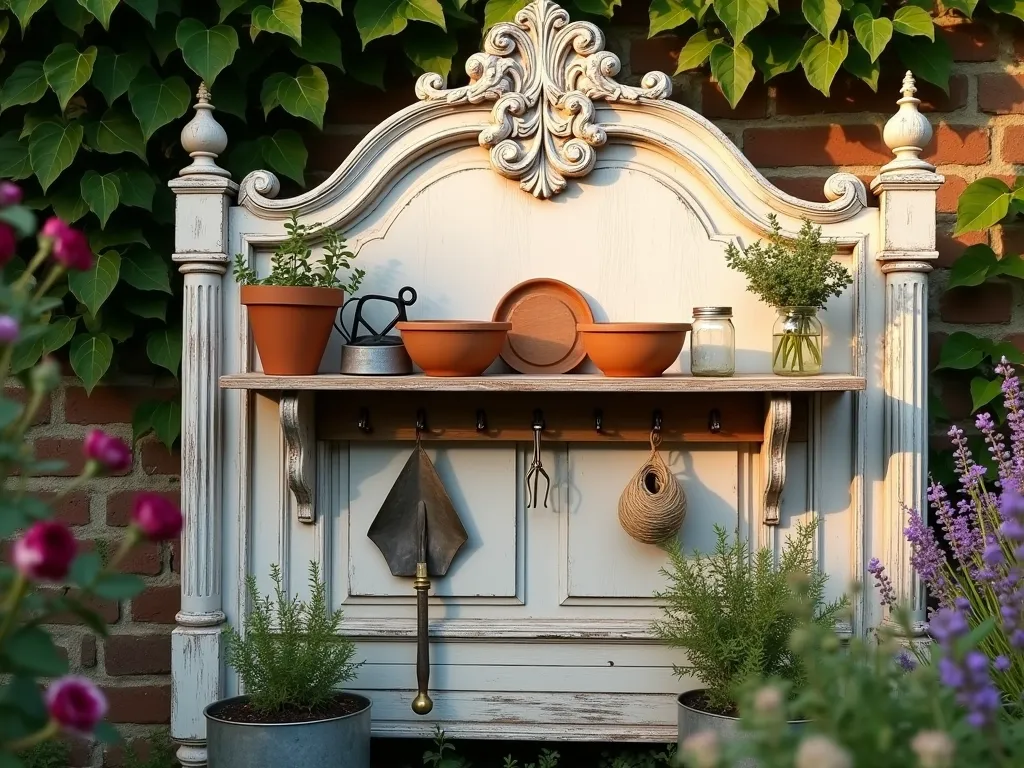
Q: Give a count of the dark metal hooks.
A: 7